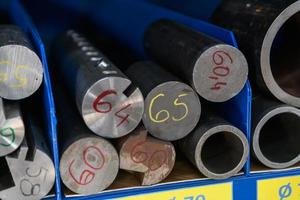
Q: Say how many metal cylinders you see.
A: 11